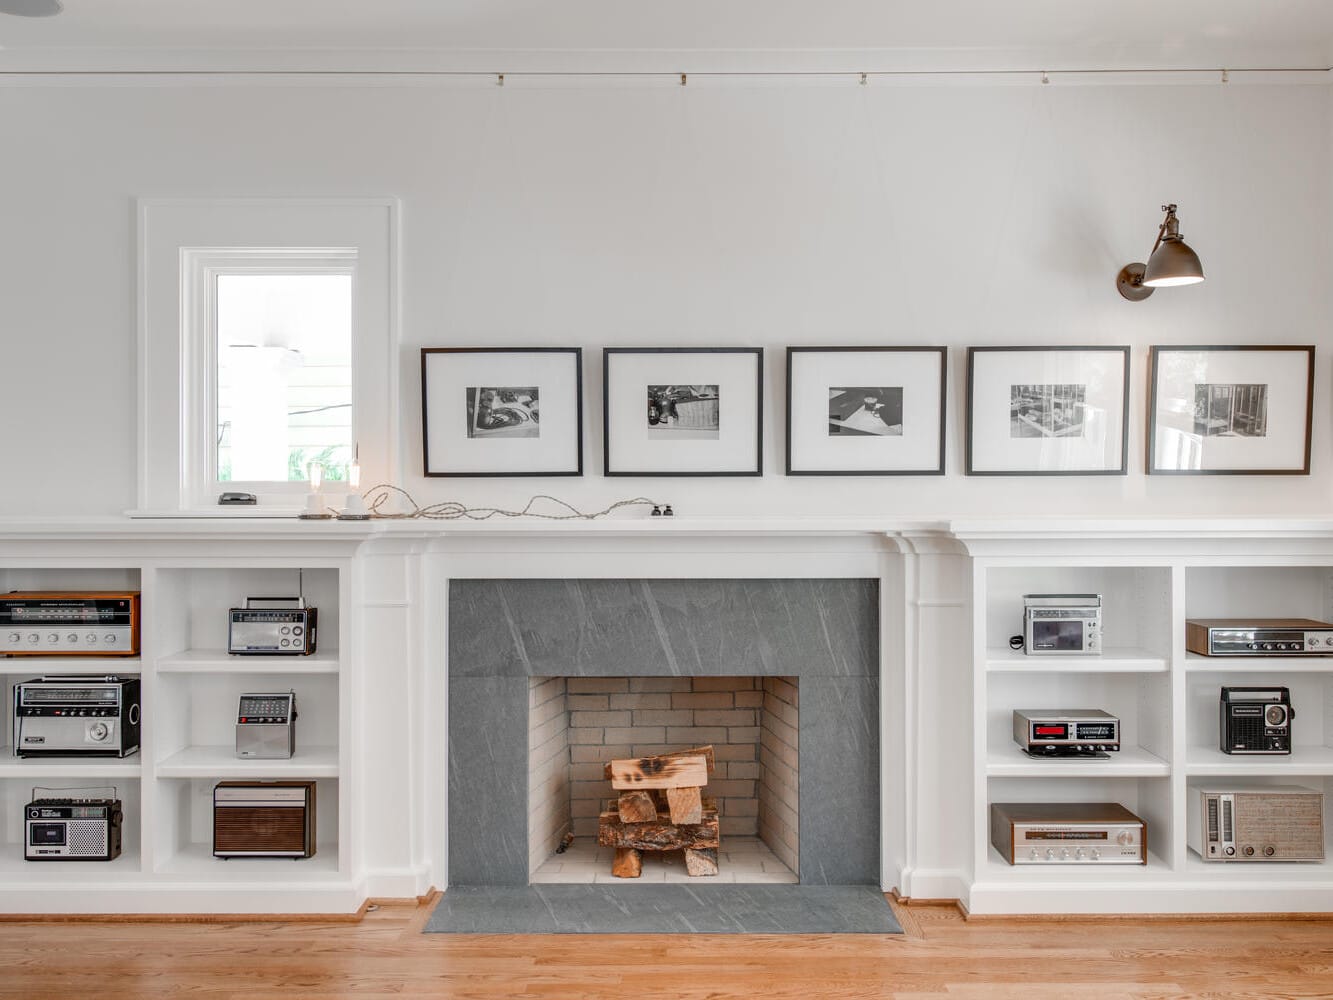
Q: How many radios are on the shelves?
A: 12